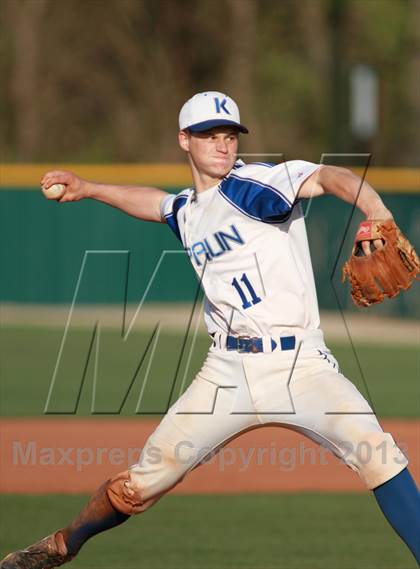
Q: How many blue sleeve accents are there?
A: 2